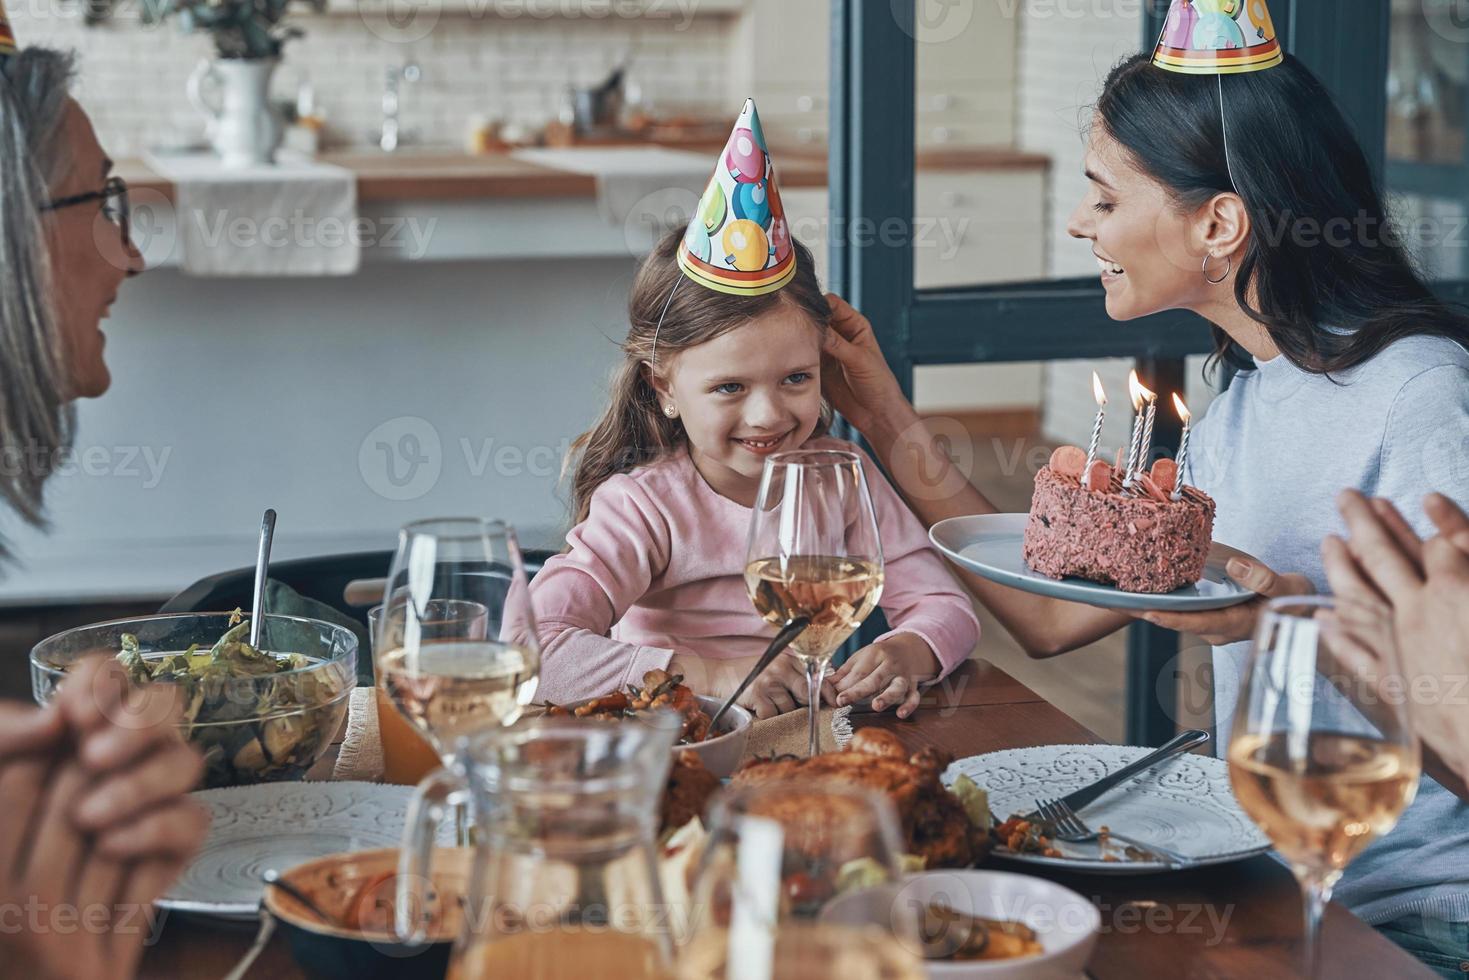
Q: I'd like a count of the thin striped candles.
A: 4